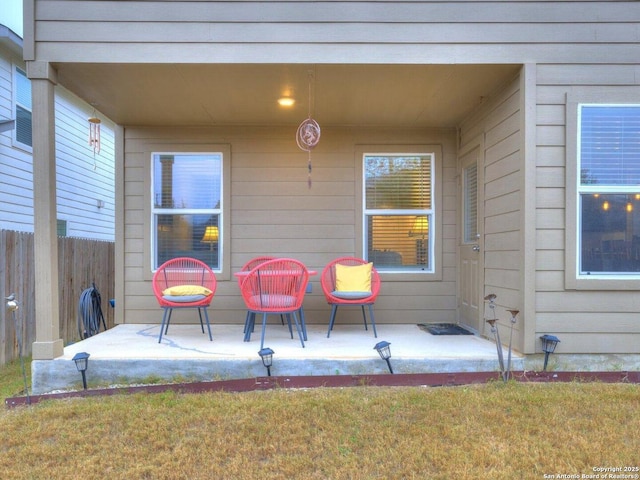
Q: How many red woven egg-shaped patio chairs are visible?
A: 4